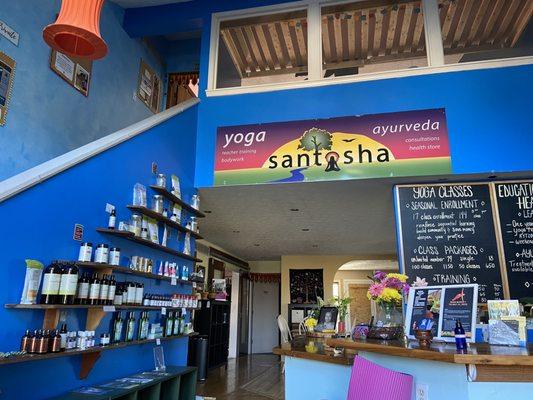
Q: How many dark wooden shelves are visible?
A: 6